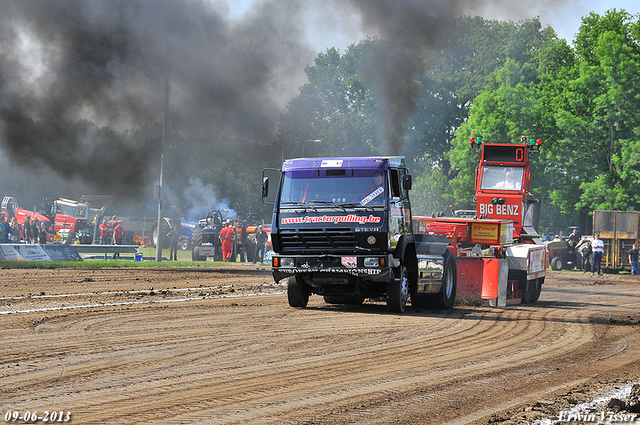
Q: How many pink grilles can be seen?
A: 0